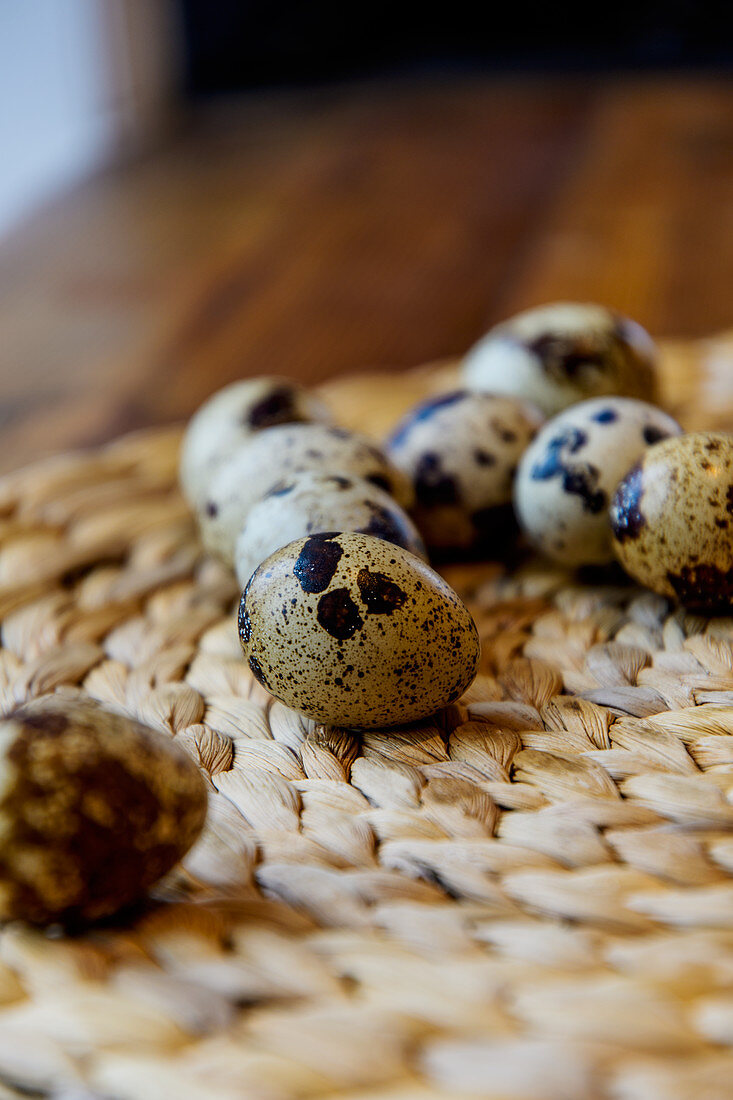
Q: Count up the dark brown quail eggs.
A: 1